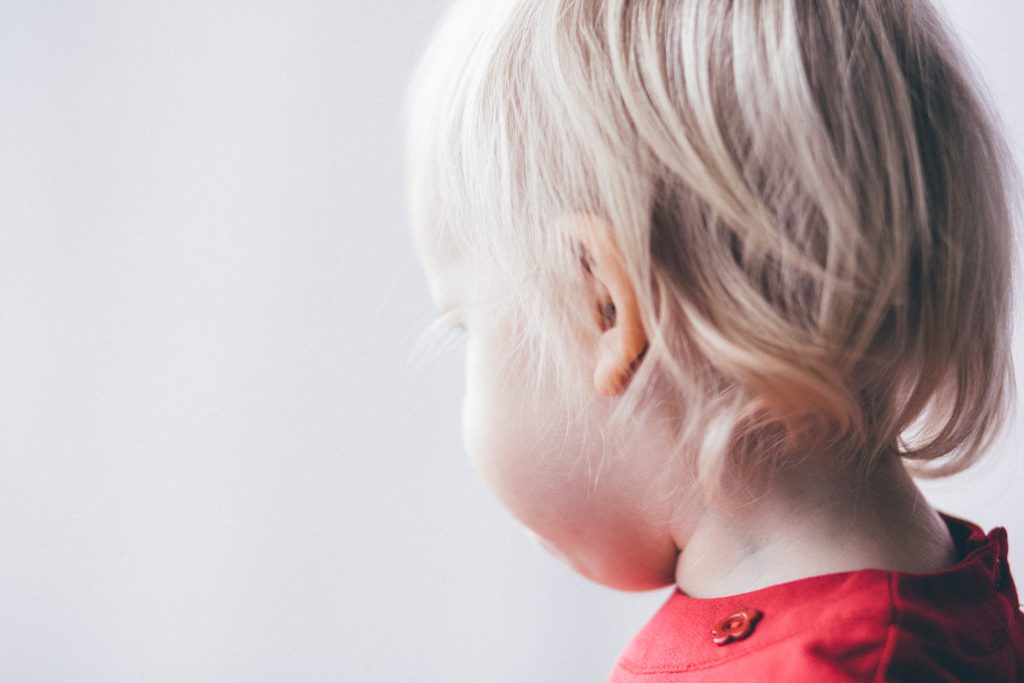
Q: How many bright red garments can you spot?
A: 1